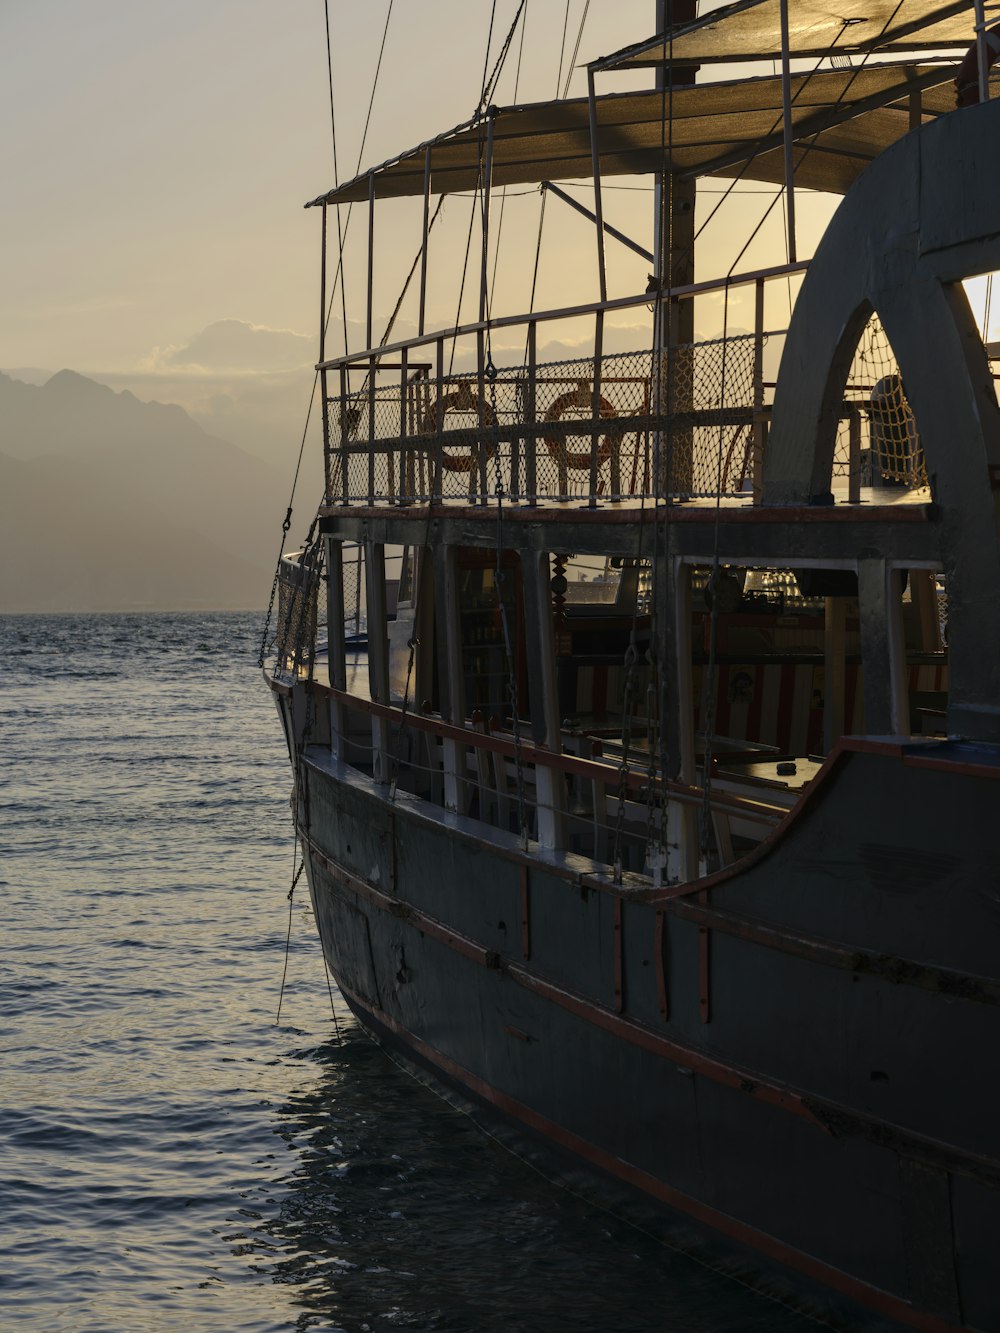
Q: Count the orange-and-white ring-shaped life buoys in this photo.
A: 2